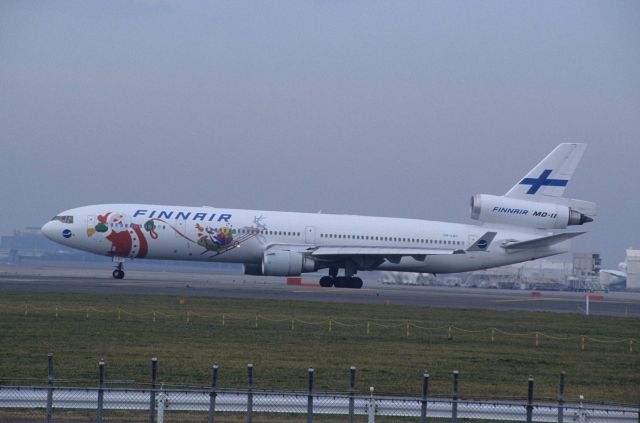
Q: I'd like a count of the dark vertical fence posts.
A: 11